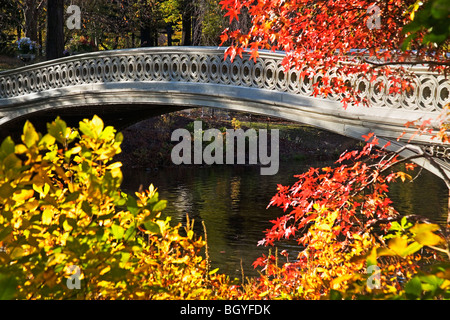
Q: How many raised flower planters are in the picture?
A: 2